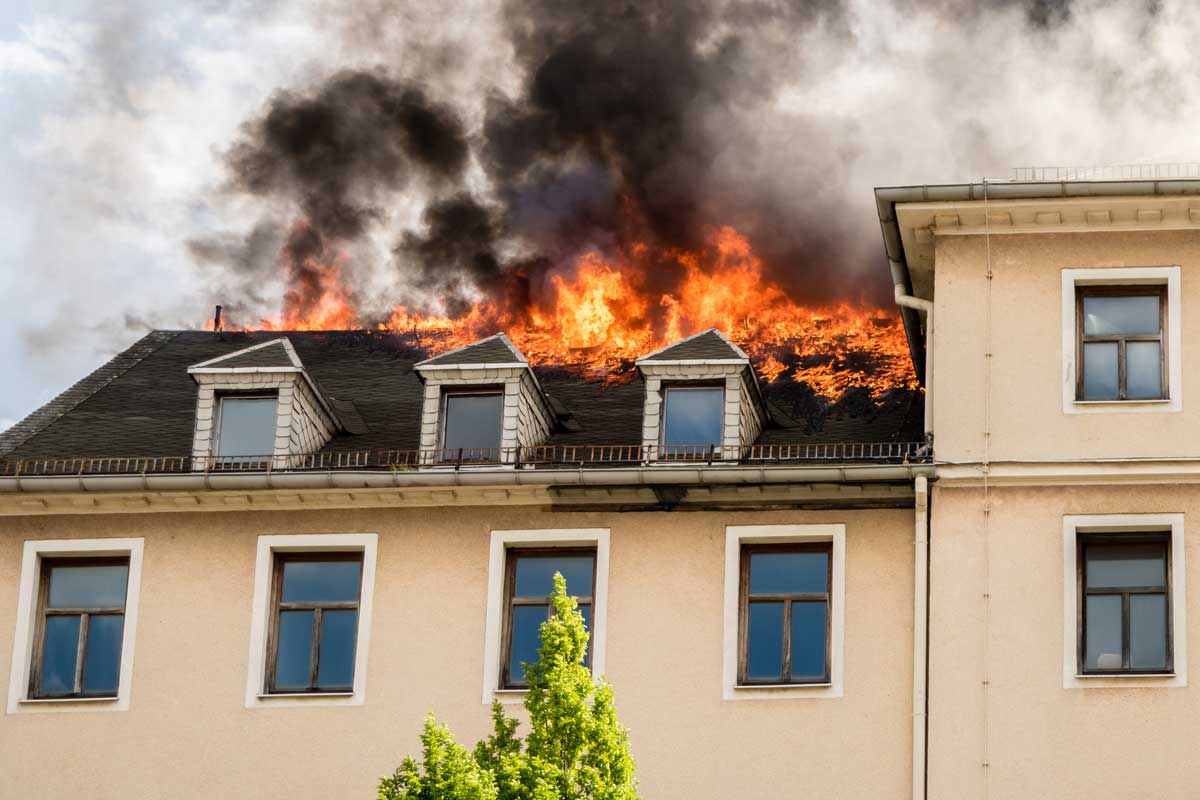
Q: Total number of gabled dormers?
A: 3